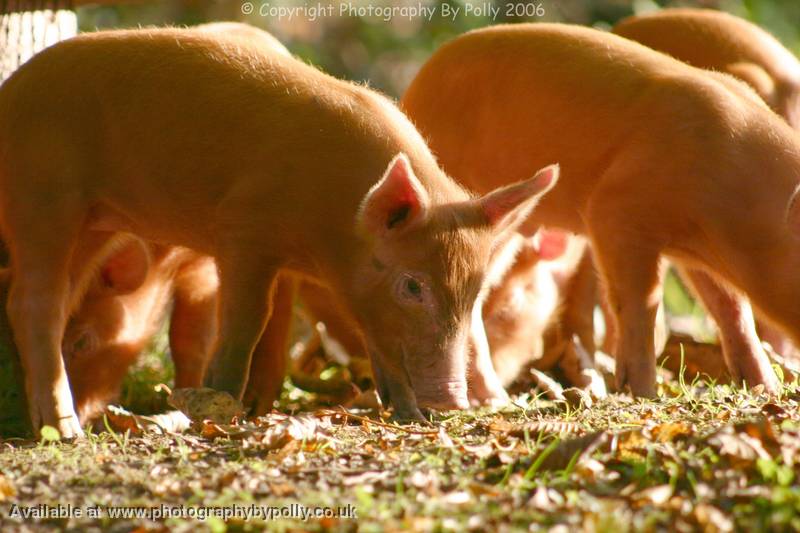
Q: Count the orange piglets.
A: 5